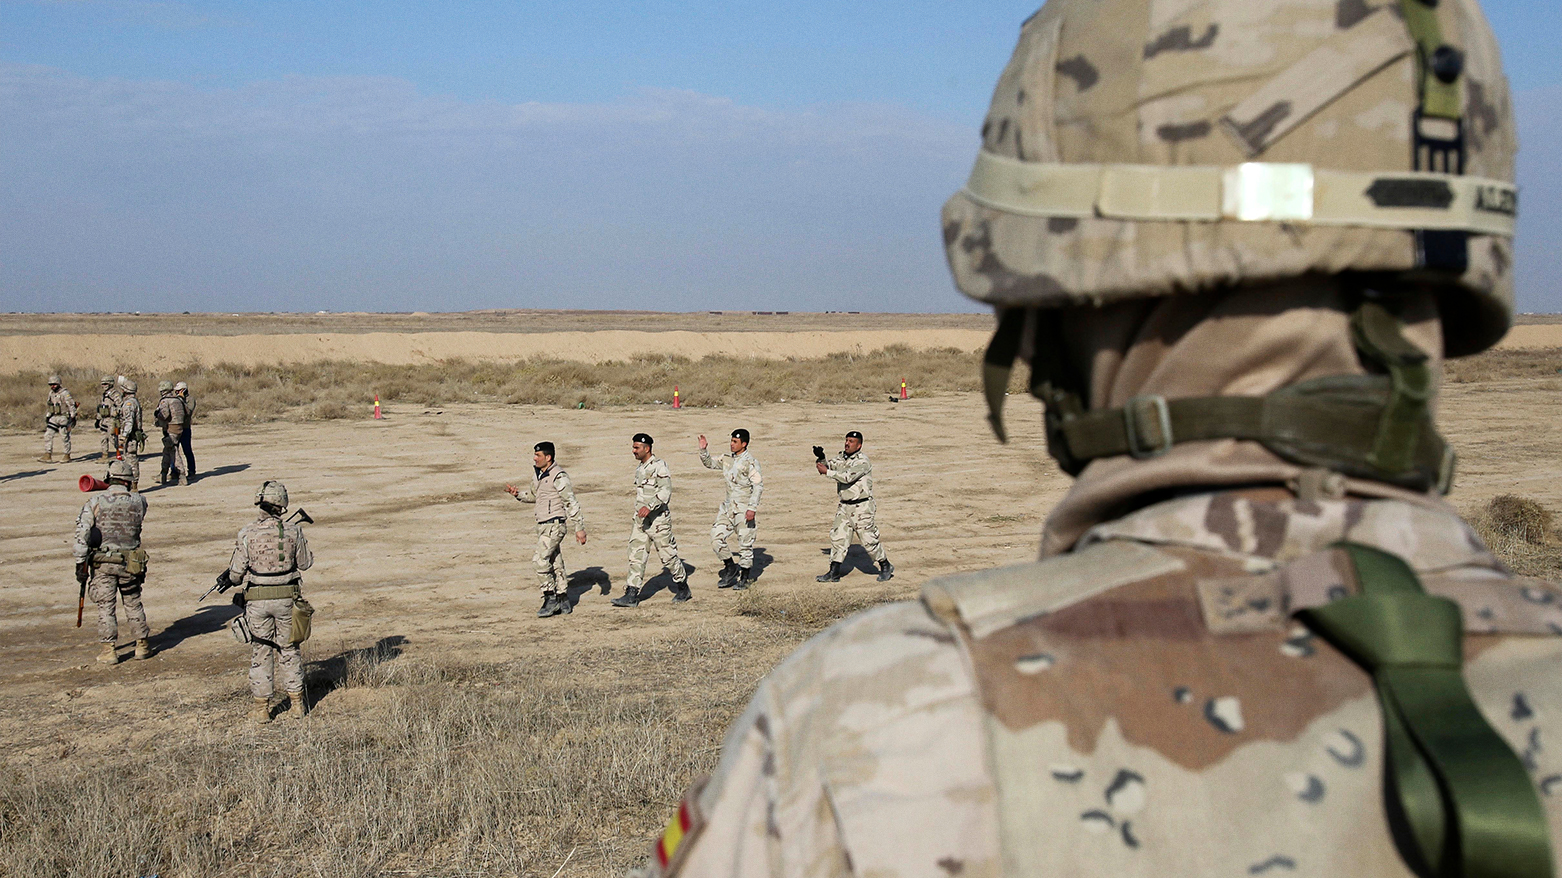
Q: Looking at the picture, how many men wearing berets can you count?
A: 4